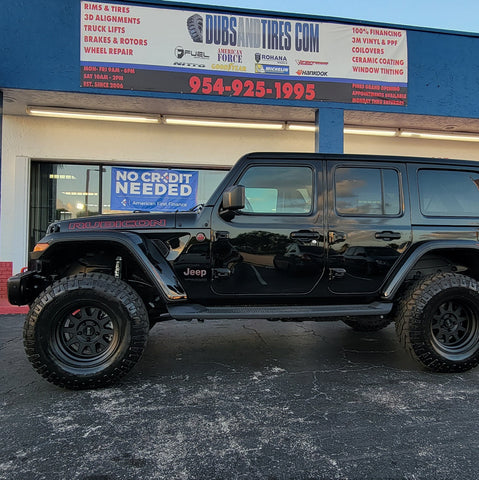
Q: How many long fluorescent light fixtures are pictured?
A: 4